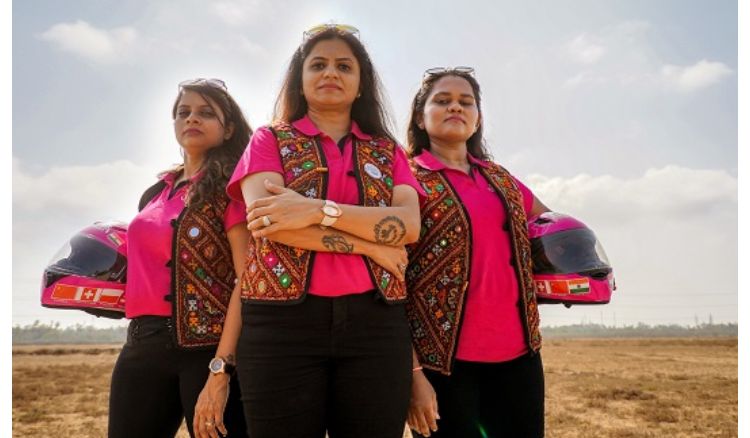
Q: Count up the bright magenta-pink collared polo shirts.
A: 3